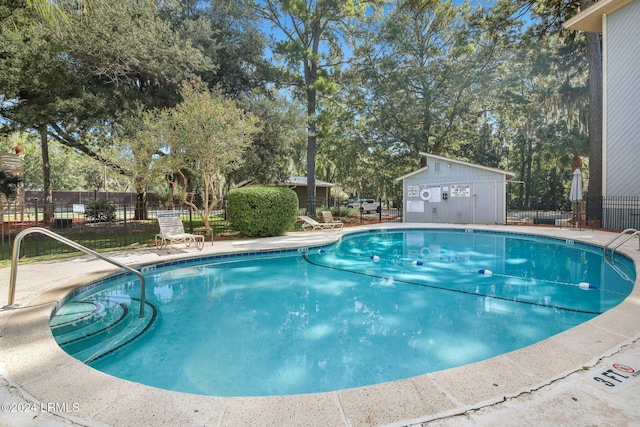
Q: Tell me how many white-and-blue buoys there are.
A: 5